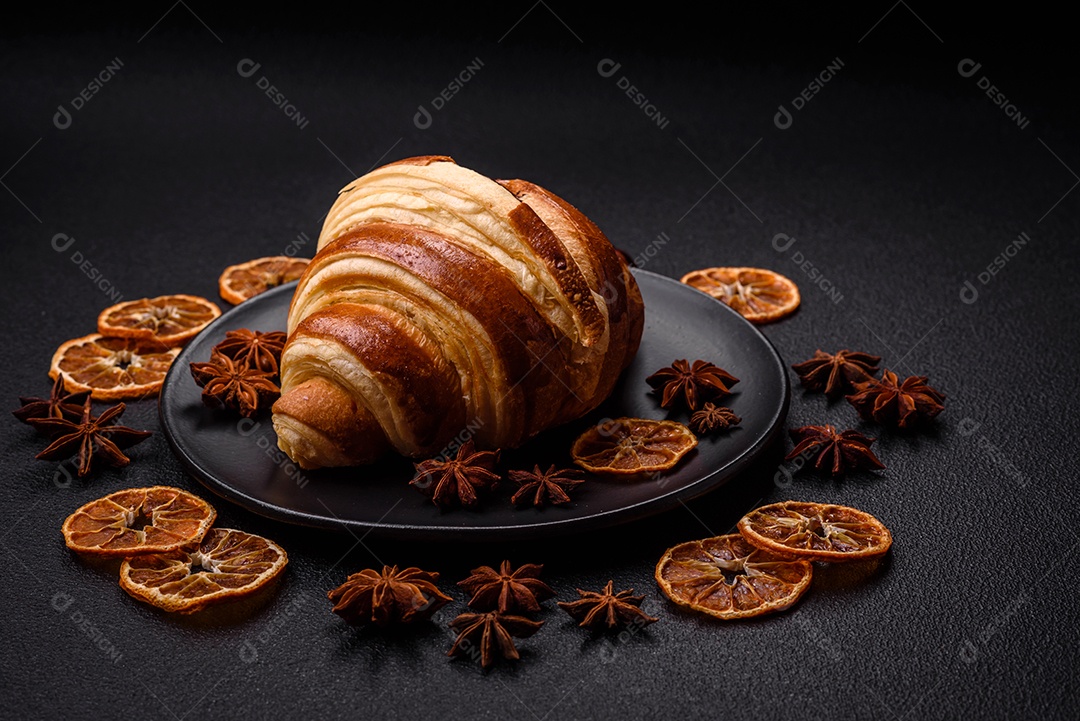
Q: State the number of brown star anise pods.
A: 15